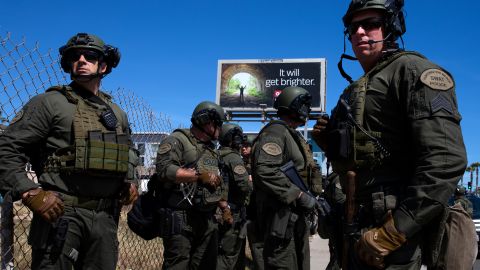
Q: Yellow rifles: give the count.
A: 0